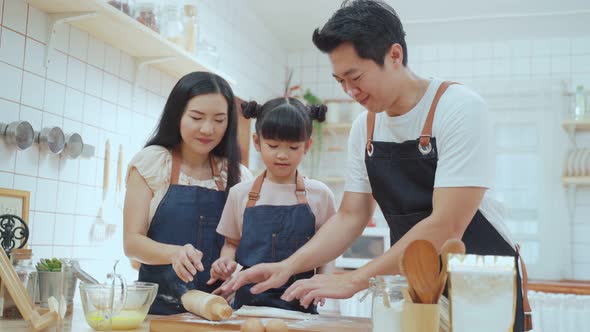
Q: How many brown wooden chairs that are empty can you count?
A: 0